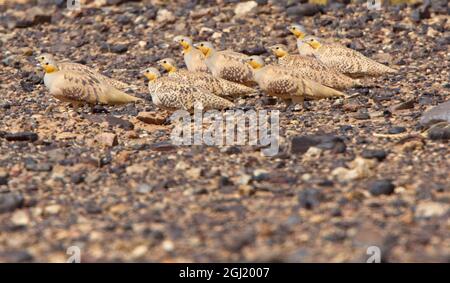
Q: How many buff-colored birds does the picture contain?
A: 10